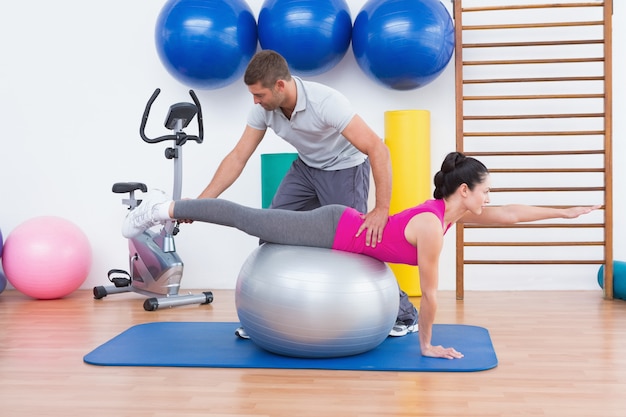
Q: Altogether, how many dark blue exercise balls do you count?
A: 3